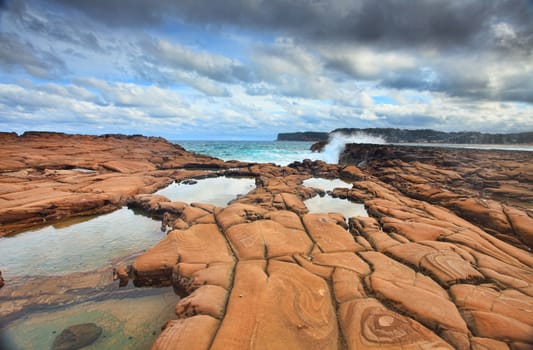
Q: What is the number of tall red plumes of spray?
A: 0